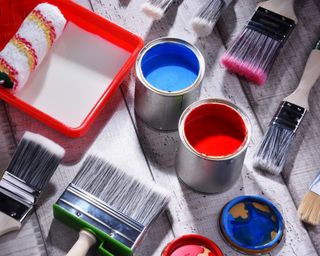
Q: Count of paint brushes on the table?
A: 7